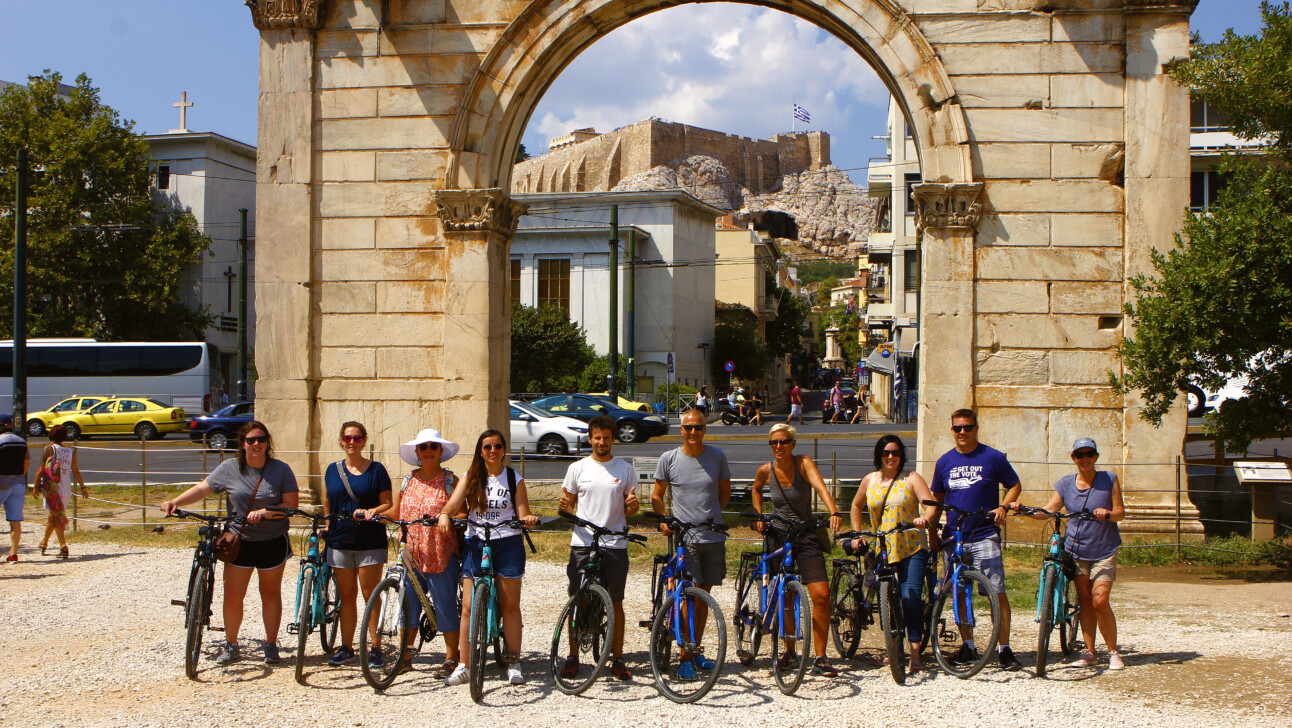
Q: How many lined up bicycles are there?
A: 10